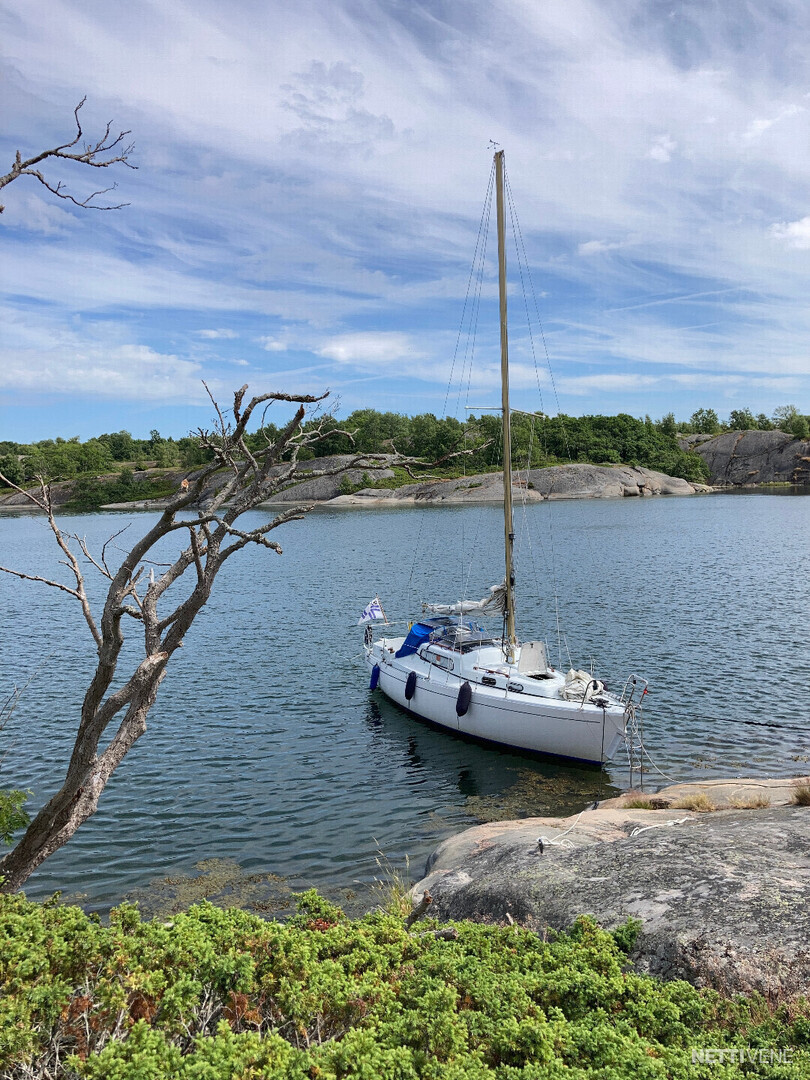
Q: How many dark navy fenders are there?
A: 2